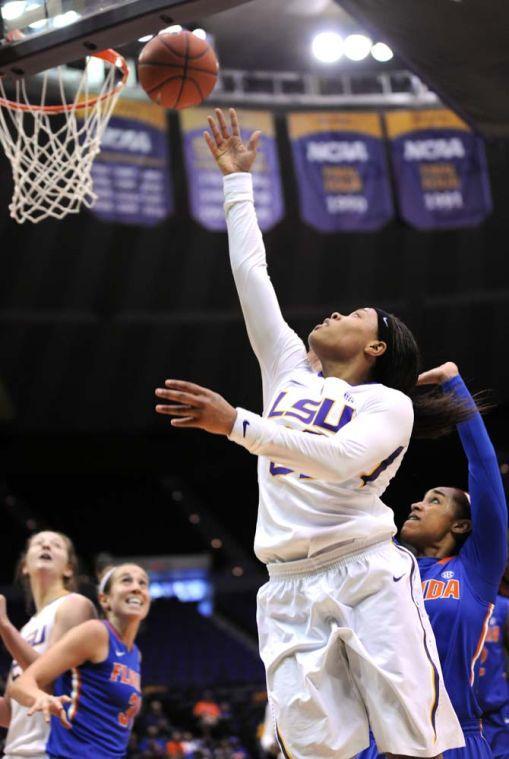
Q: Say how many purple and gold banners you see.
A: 4